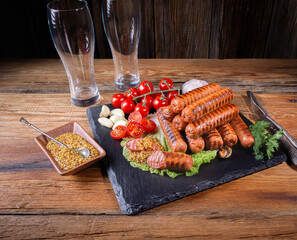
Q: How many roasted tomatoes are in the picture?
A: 0